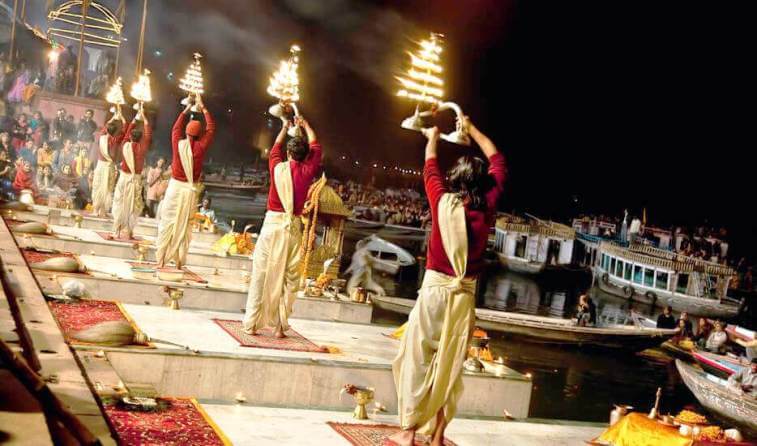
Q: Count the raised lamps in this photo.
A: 5